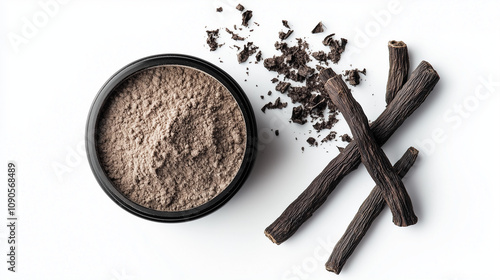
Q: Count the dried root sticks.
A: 4